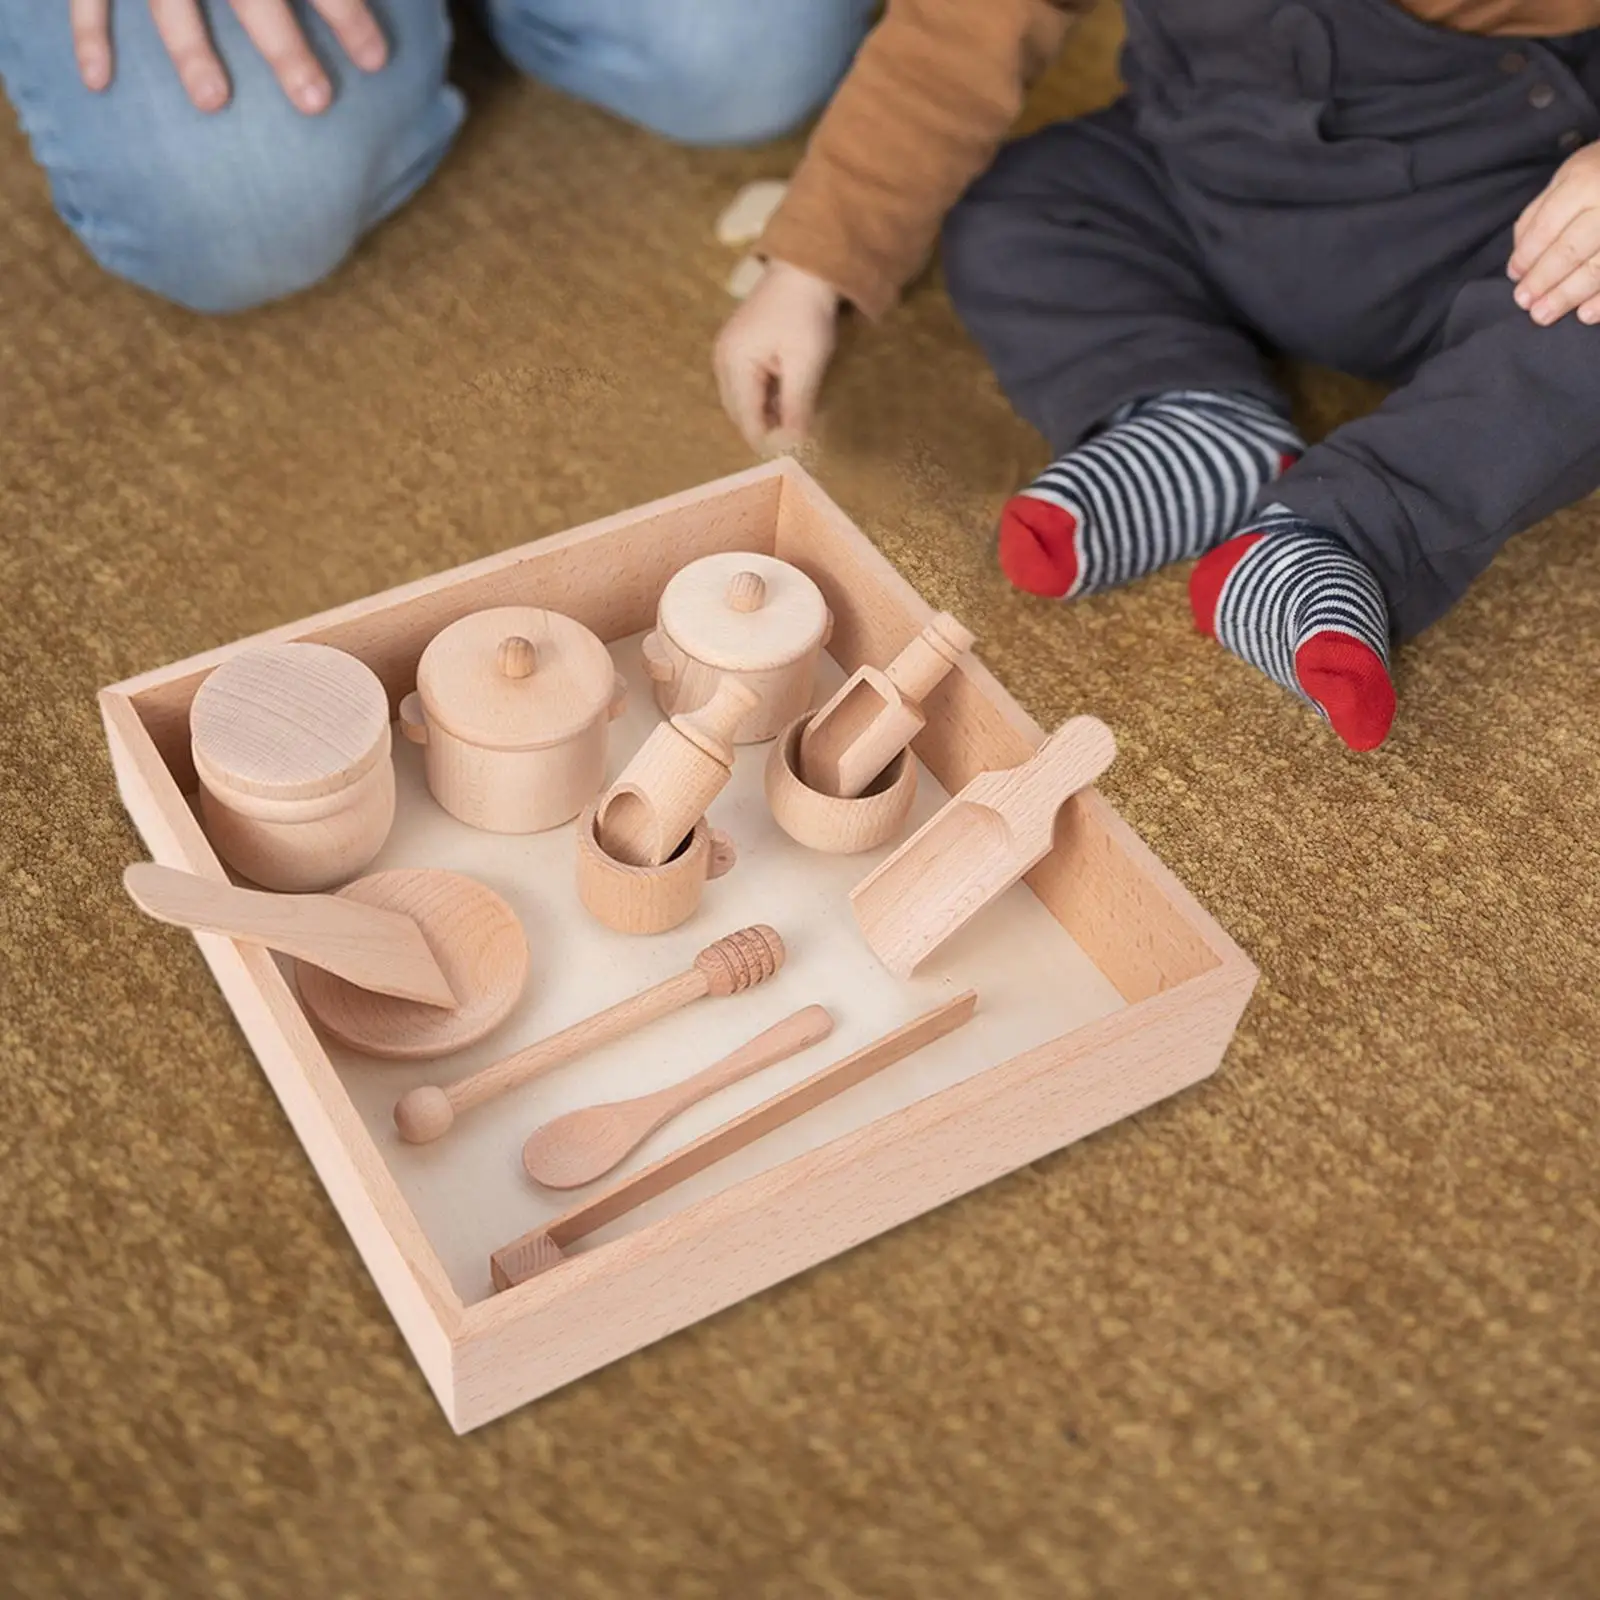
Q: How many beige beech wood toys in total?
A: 13